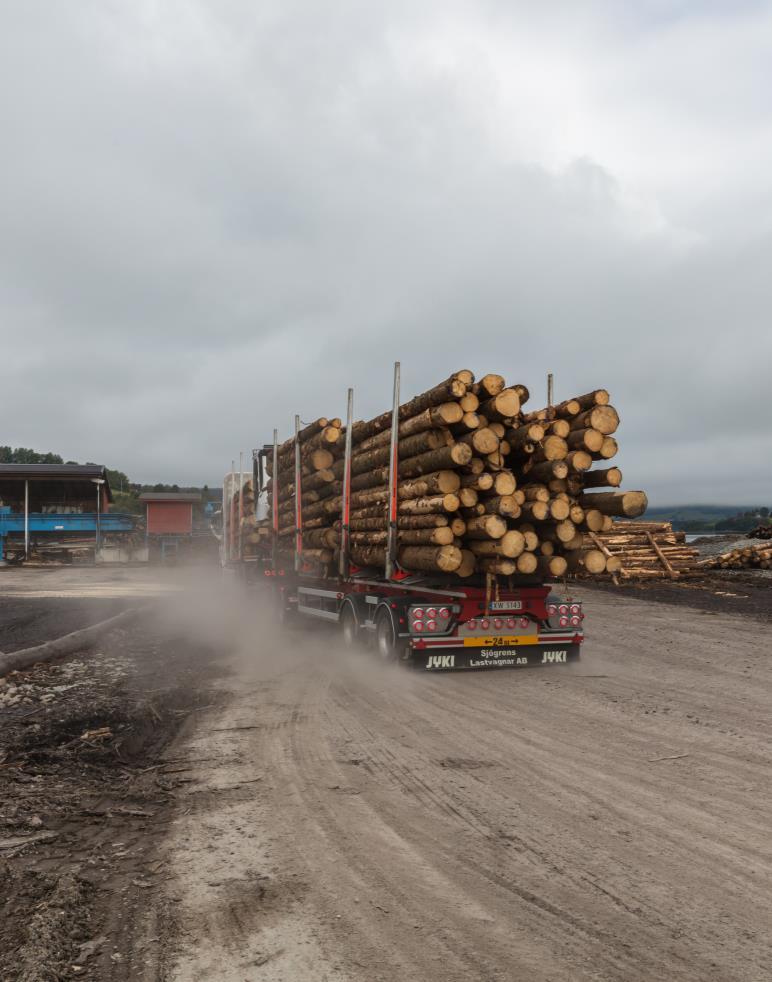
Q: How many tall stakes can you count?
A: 7